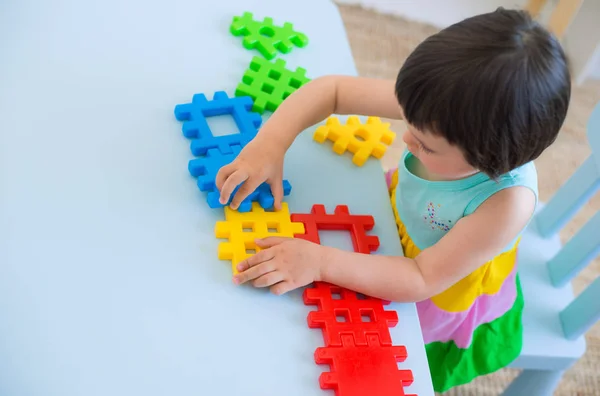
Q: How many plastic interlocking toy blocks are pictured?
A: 9